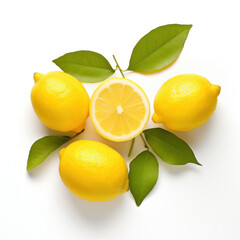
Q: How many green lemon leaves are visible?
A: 5